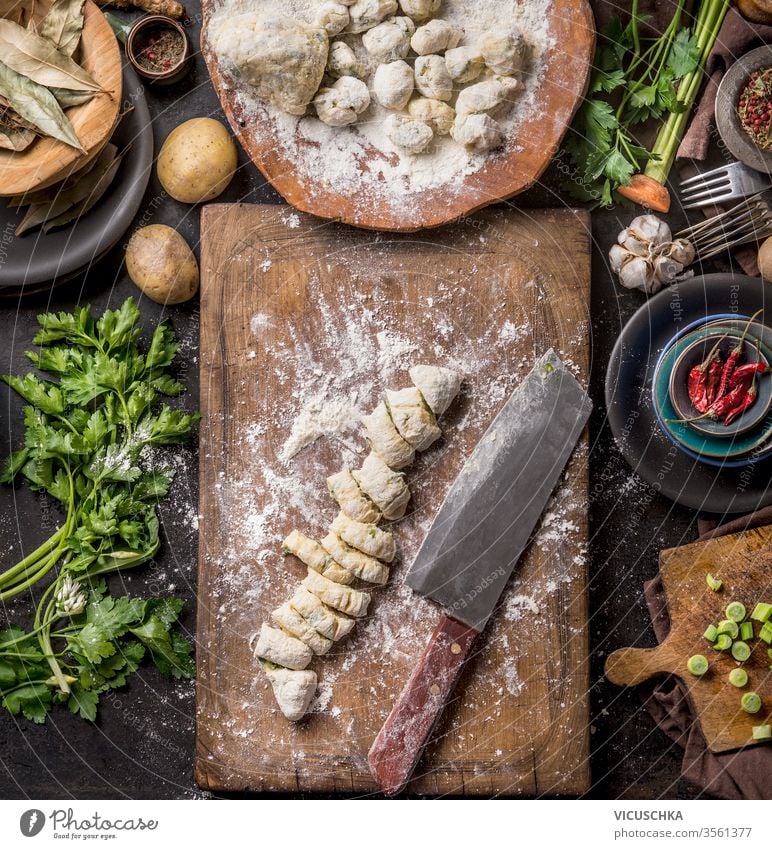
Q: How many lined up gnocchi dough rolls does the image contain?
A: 13